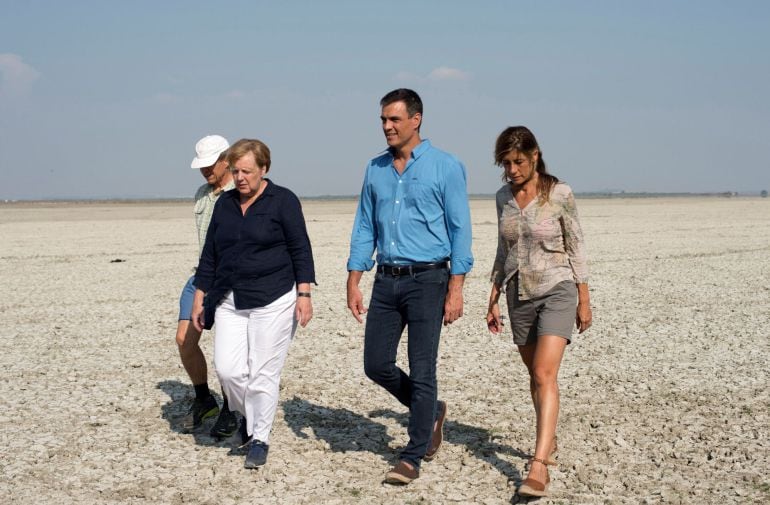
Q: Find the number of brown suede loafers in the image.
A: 2